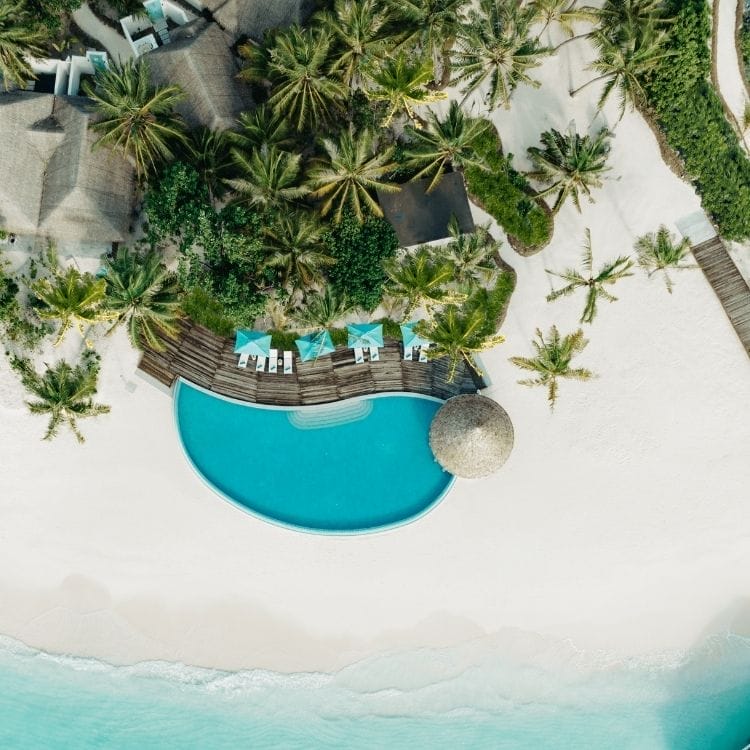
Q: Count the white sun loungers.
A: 8